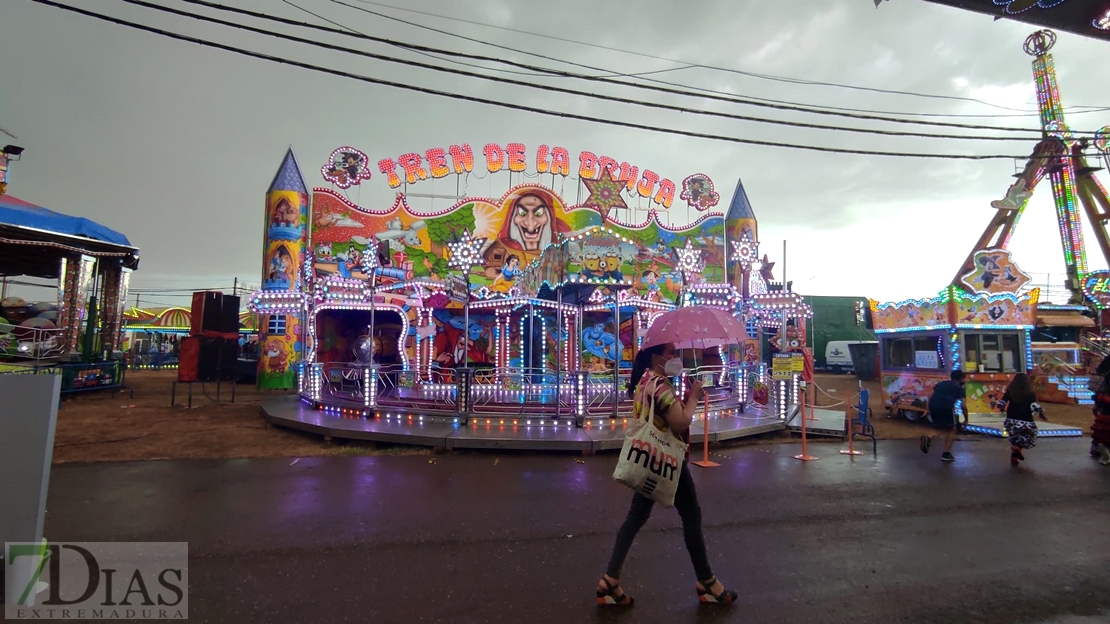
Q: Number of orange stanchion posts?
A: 4